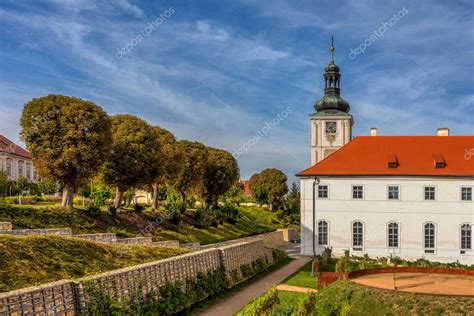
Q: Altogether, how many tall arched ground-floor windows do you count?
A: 5